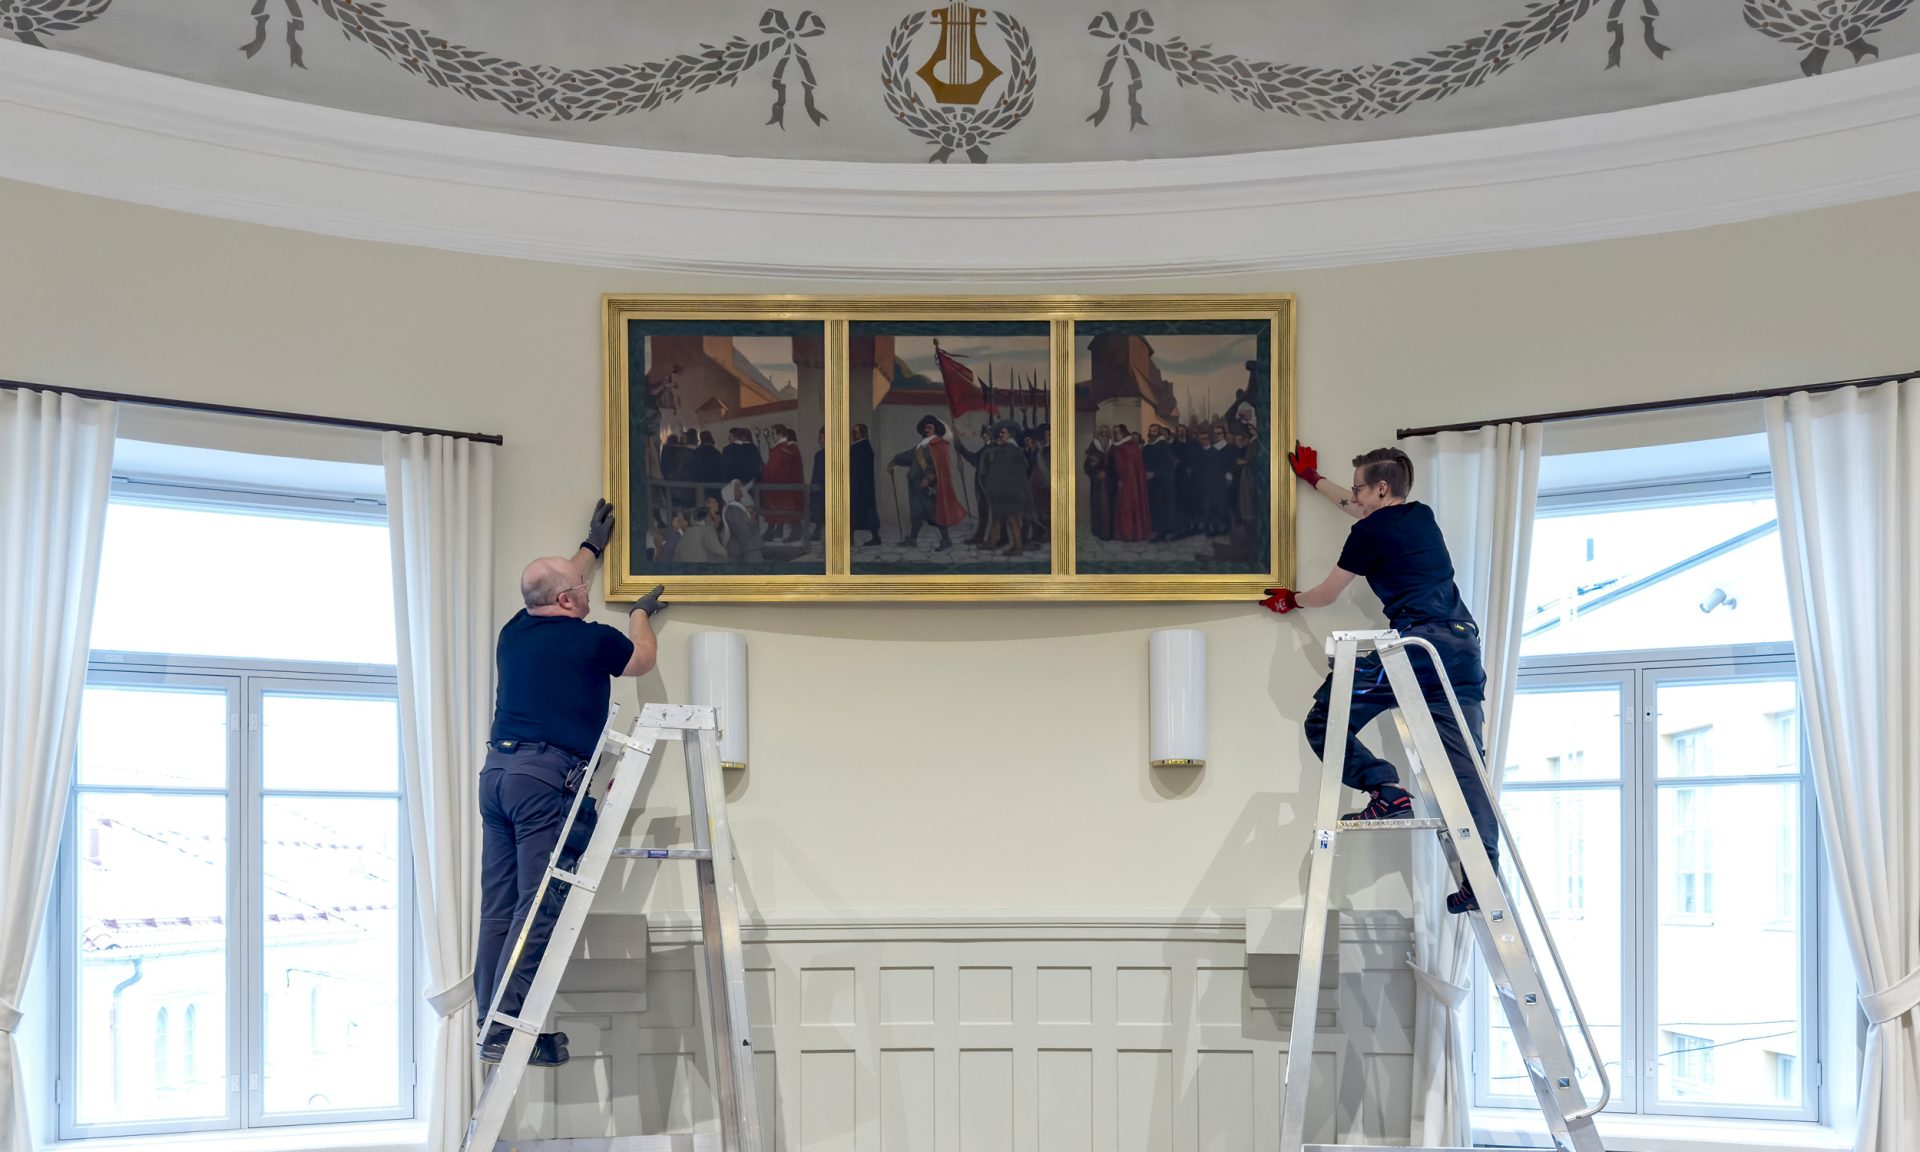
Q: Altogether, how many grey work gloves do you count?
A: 2